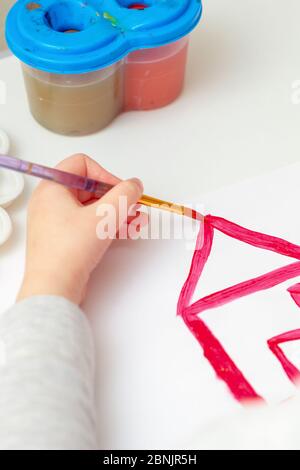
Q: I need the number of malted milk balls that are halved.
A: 0